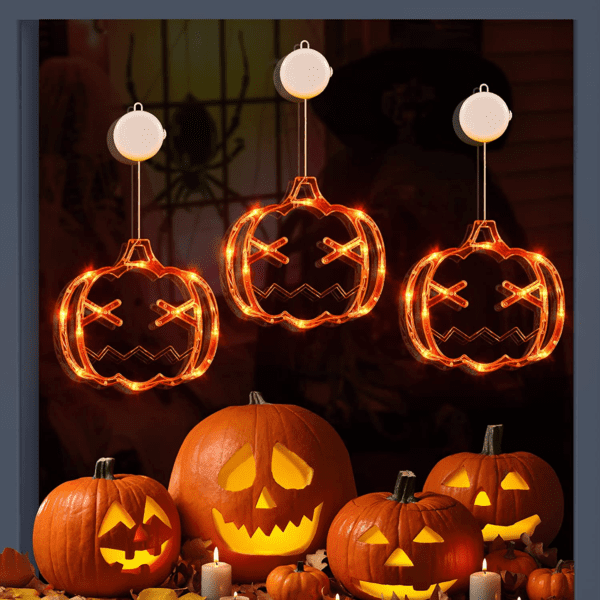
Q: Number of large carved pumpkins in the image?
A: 4